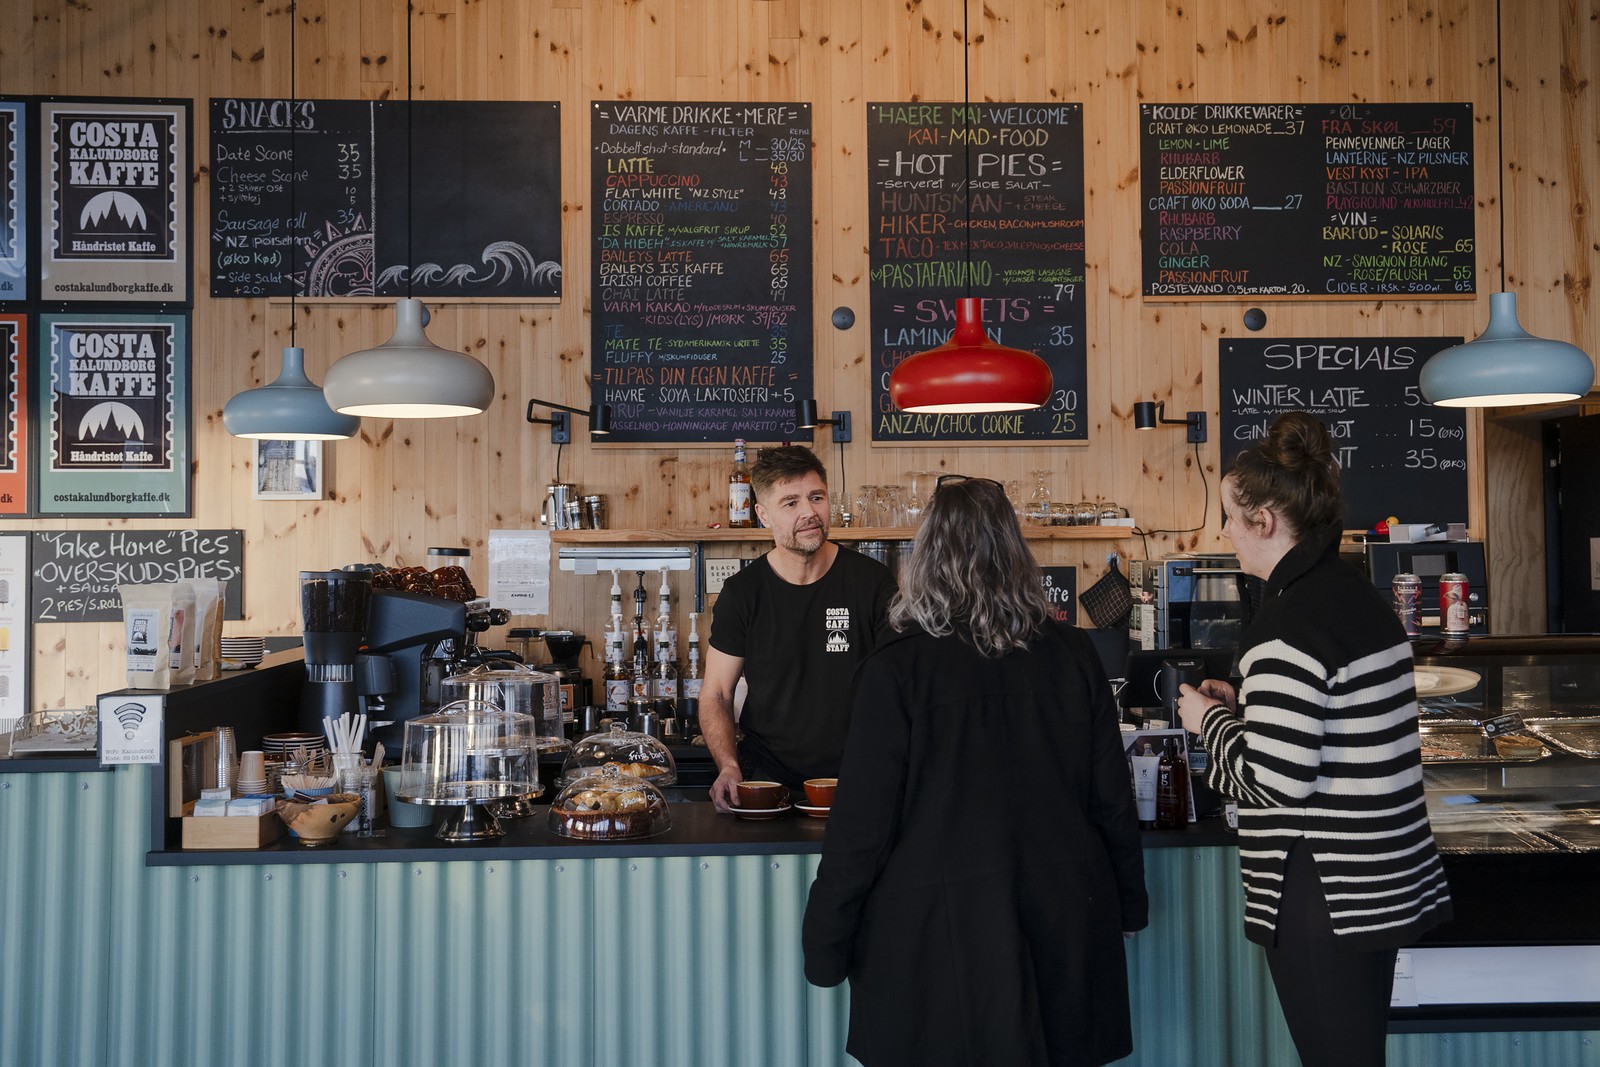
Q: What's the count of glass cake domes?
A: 4